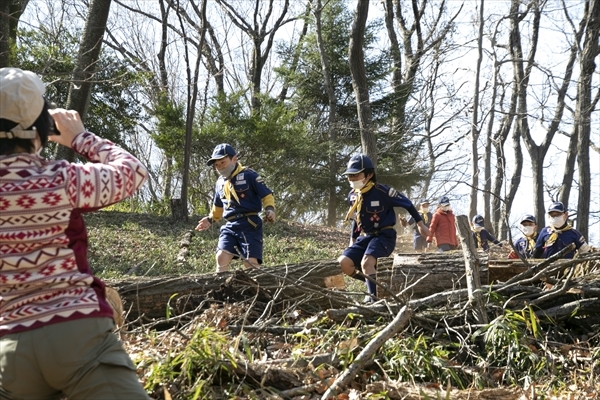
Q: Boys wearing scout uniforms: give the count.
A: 6